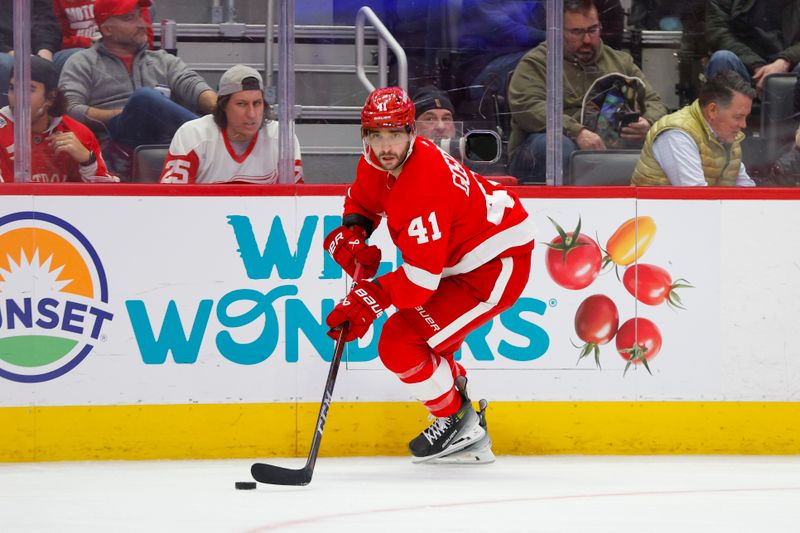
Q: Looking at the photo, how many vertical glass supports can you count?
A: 3